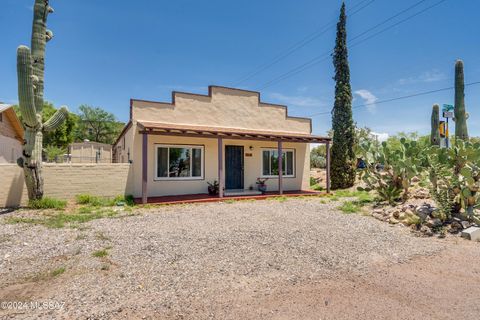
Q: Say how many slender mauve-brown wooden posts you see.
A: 4